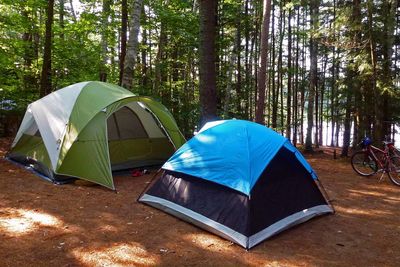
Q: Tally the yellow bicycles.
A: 0